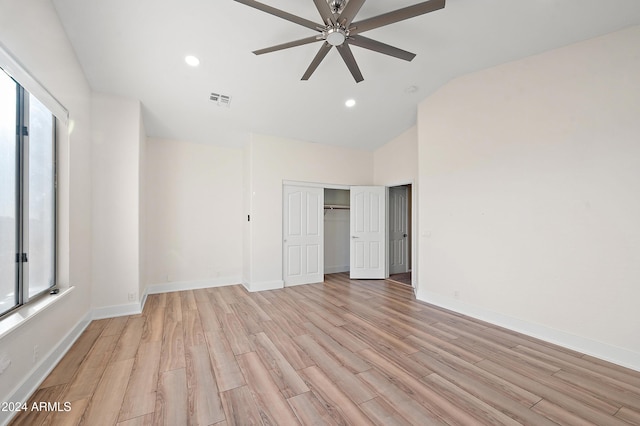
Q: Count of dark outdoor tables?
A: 0